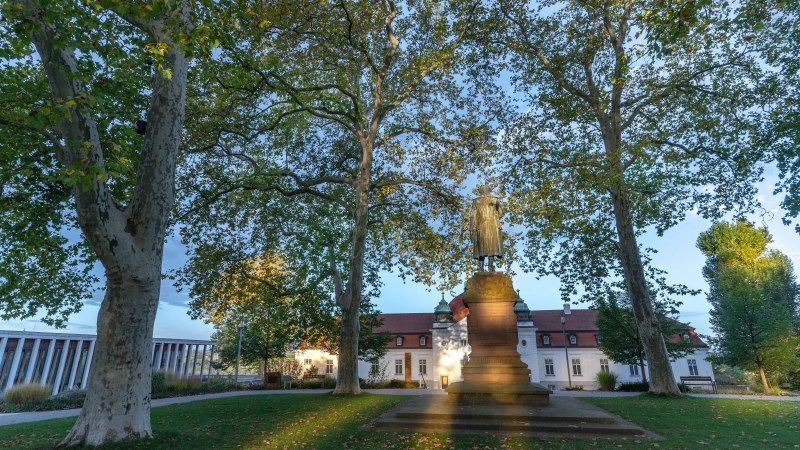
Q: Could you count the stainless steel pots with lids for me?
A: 0